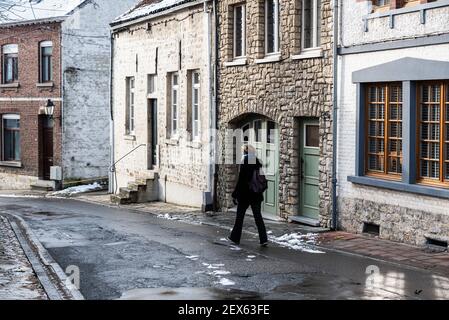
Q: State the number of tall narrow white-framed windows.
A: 6